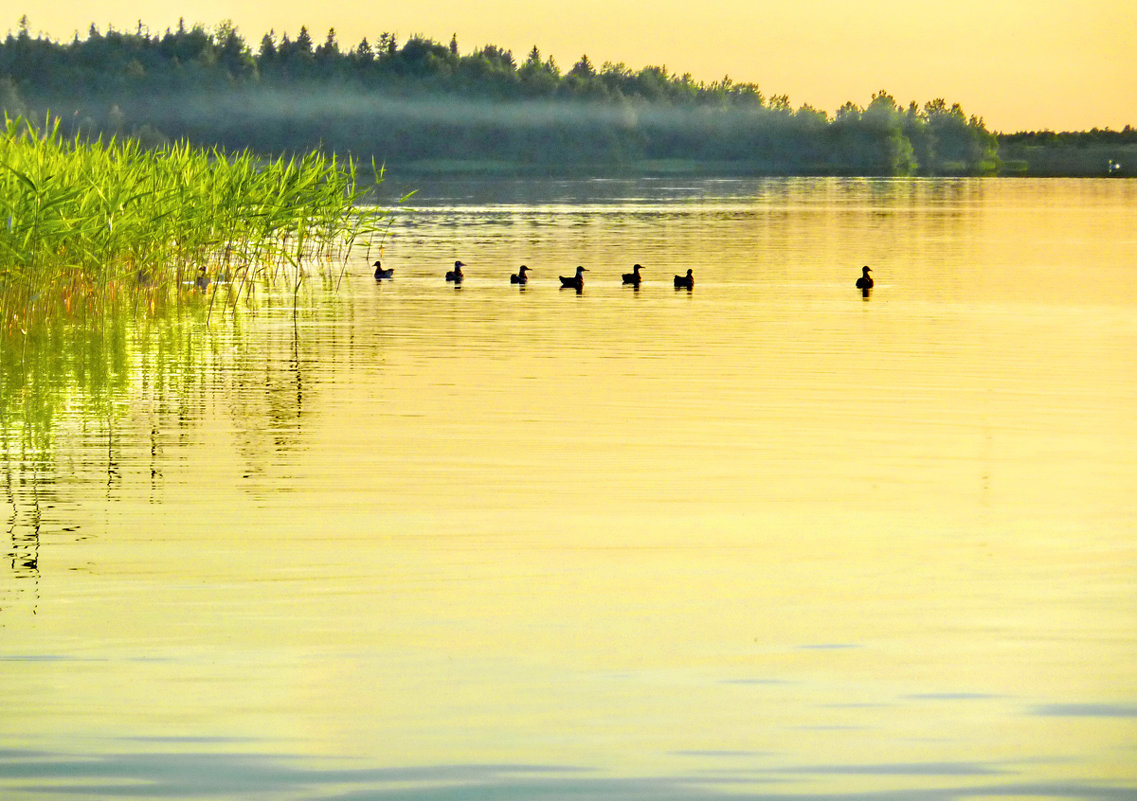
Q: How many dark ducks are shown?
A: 7